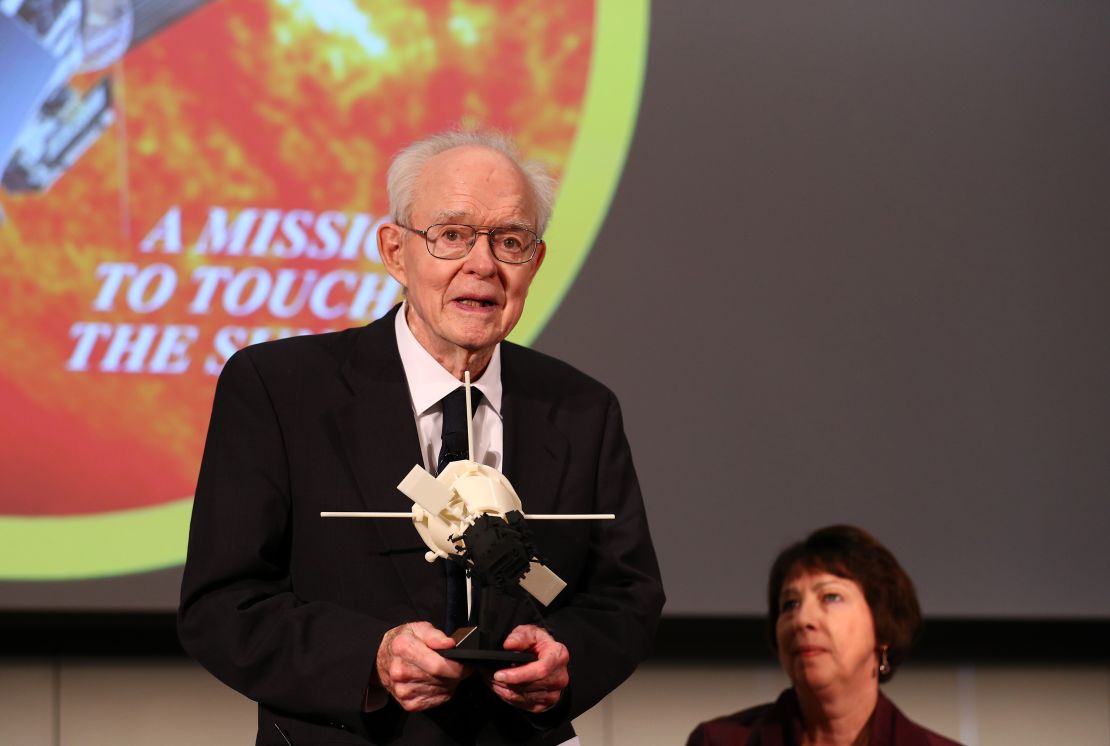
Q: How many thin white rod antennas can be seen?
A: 4